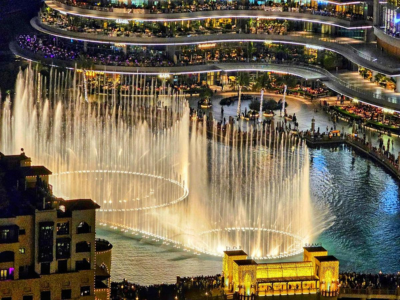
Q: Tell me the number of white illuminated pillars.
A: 3